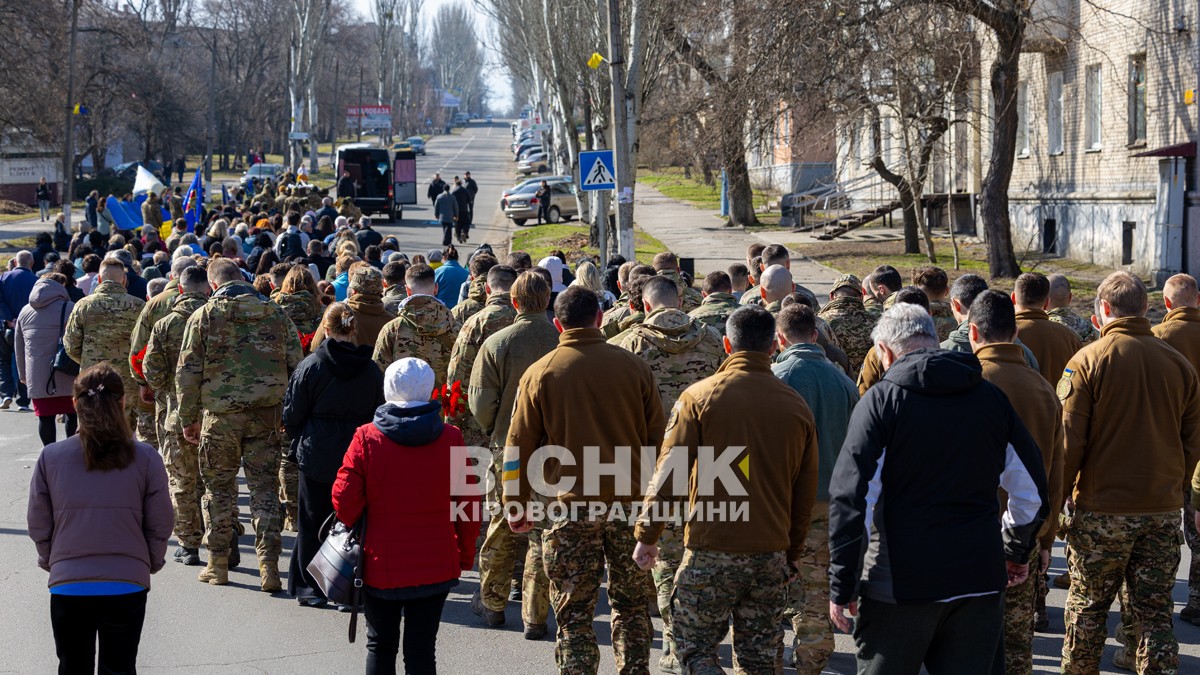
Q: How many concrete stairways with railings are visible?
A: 1